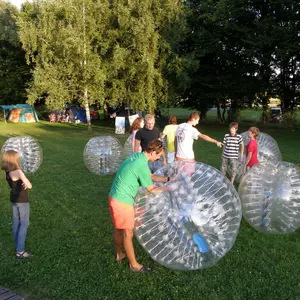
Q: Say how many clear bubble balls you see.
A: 6